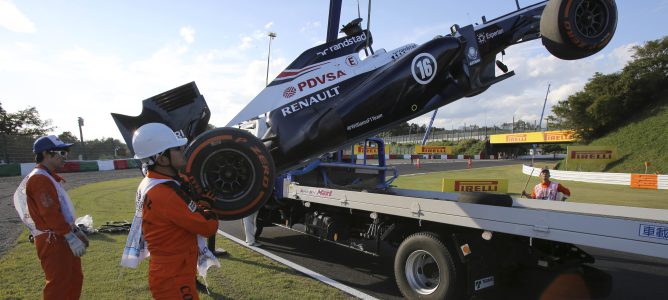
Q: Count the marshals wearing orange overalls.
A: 3